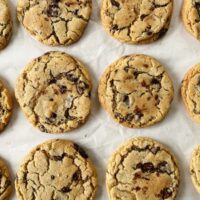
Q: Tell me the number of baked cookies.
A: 12